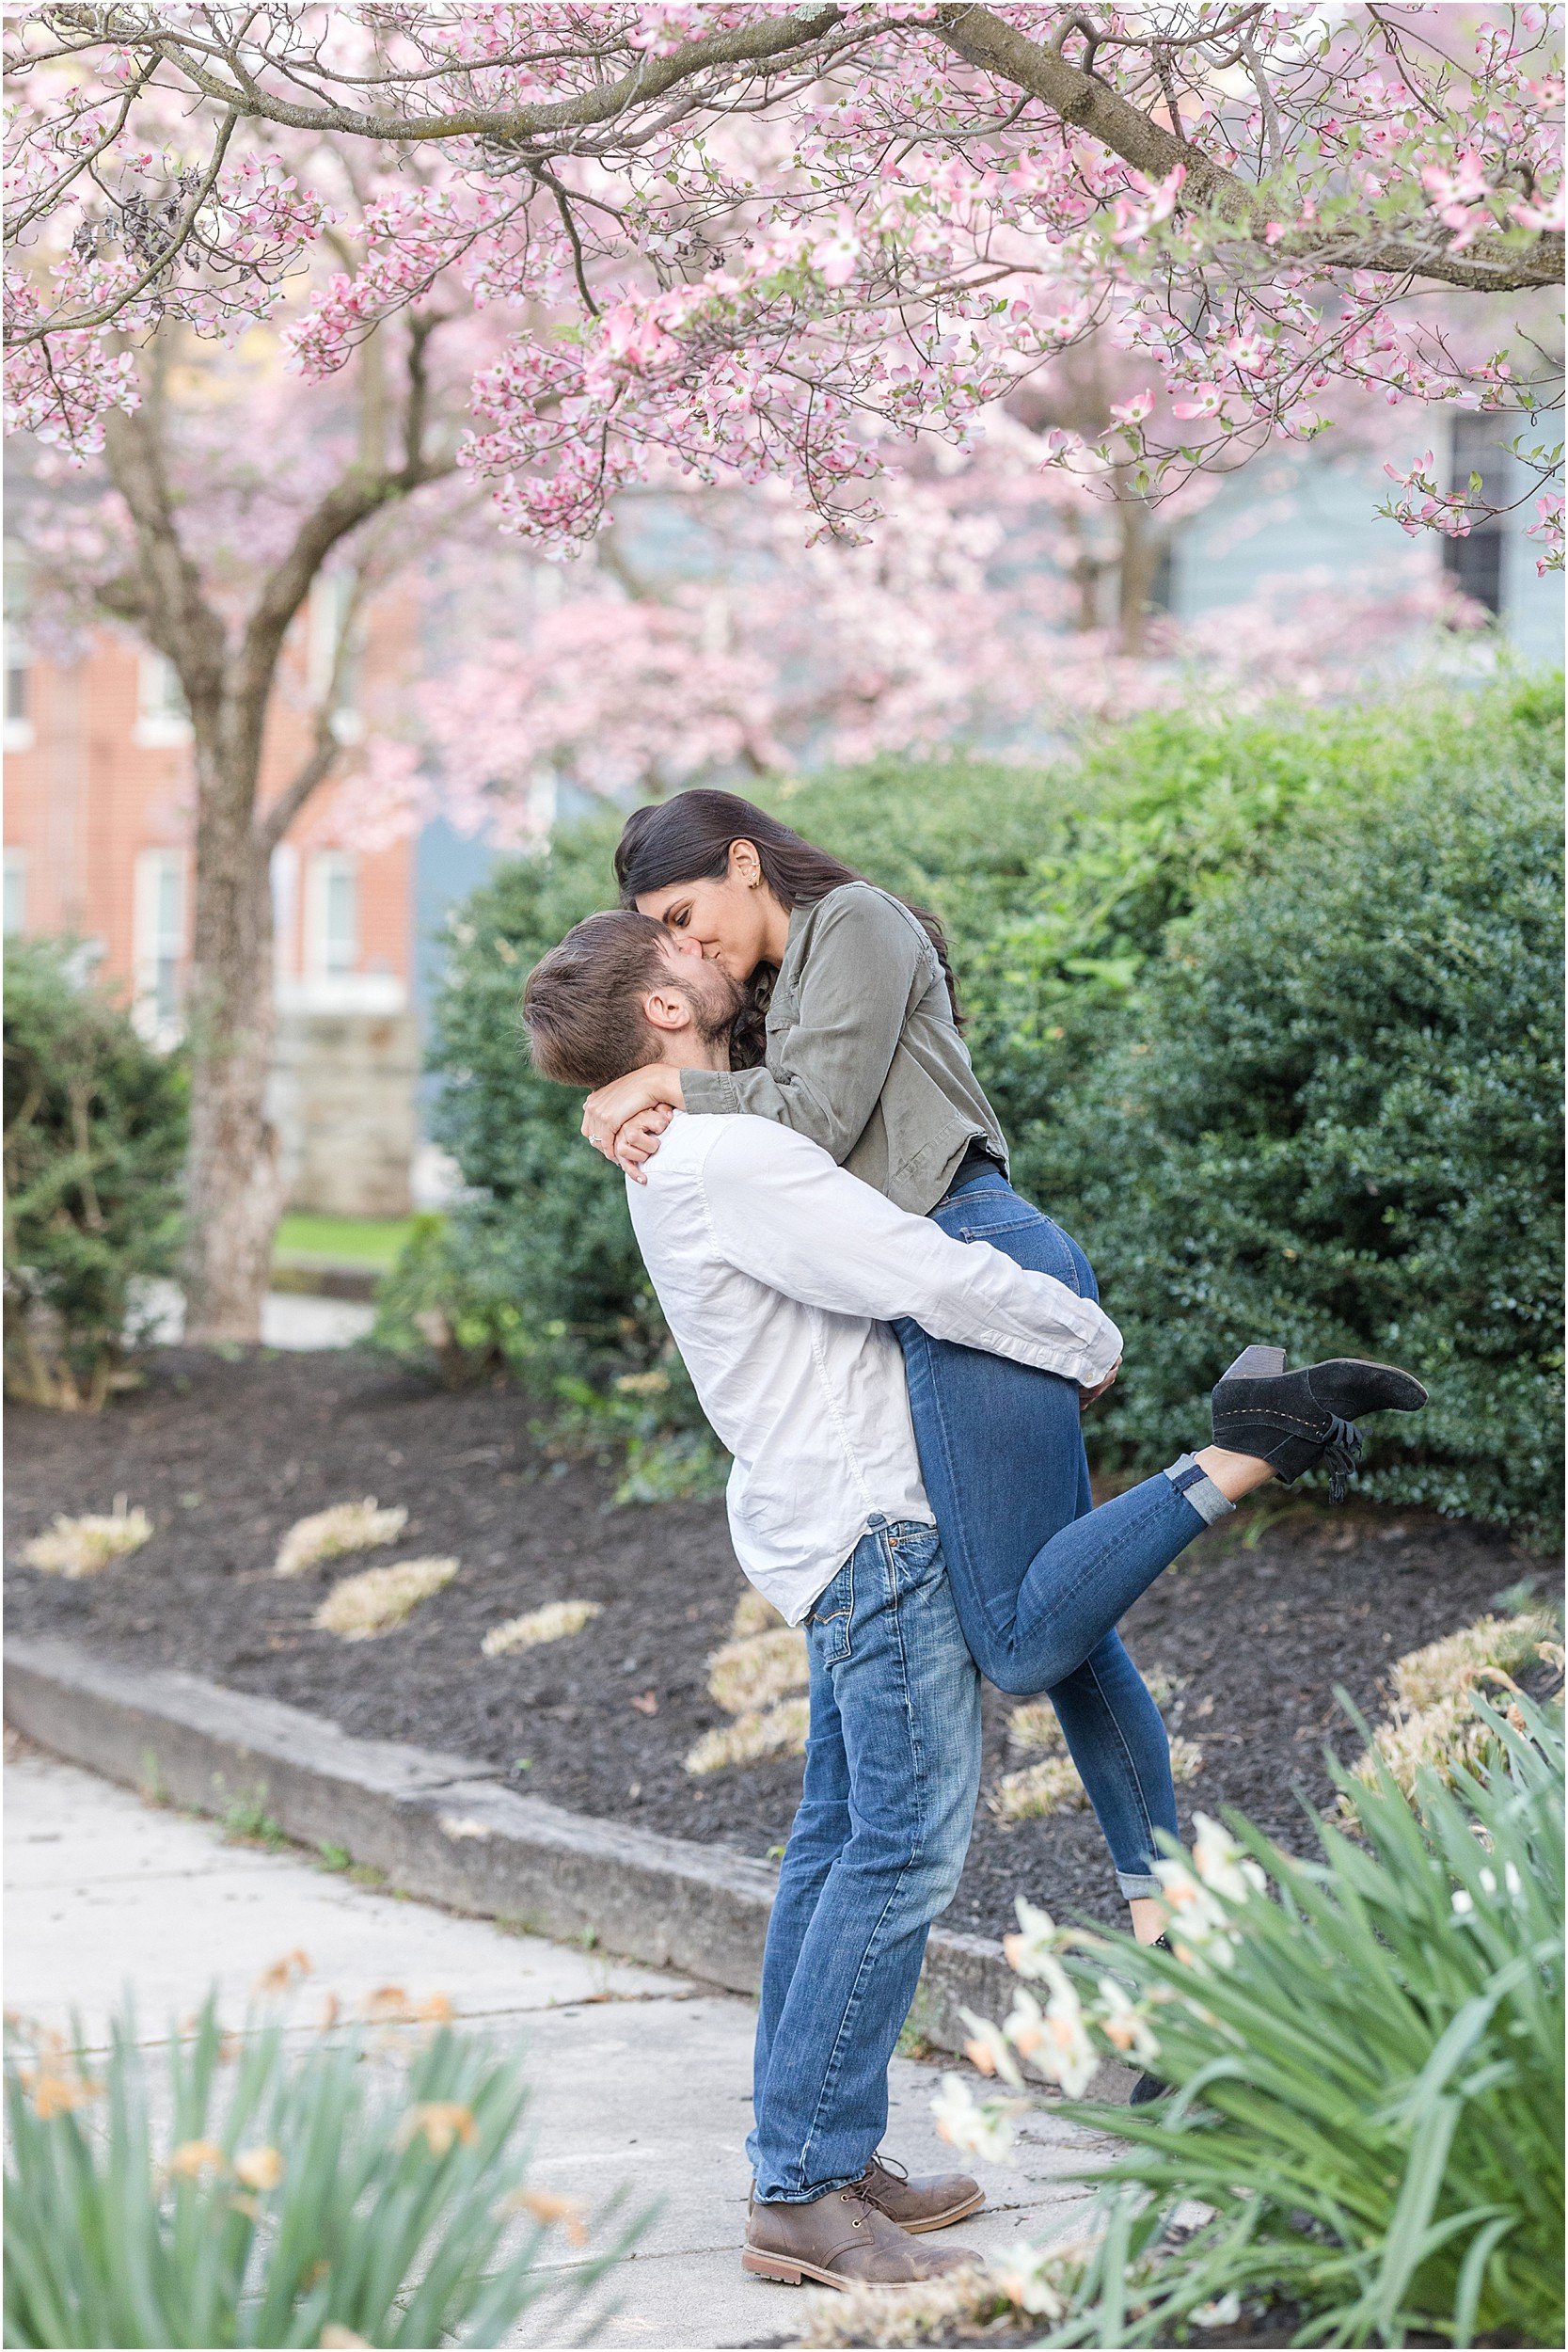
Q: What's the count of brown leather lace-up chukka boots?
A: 2